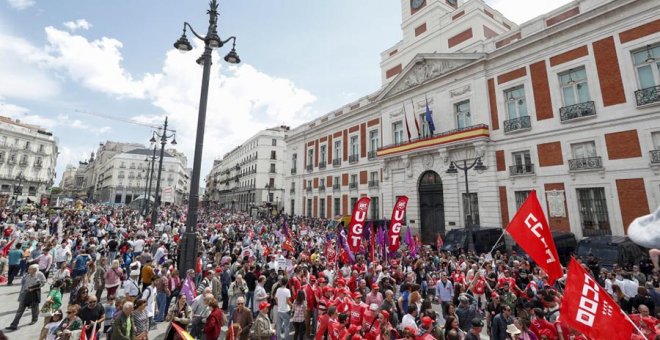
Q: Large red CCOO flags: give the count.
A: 2